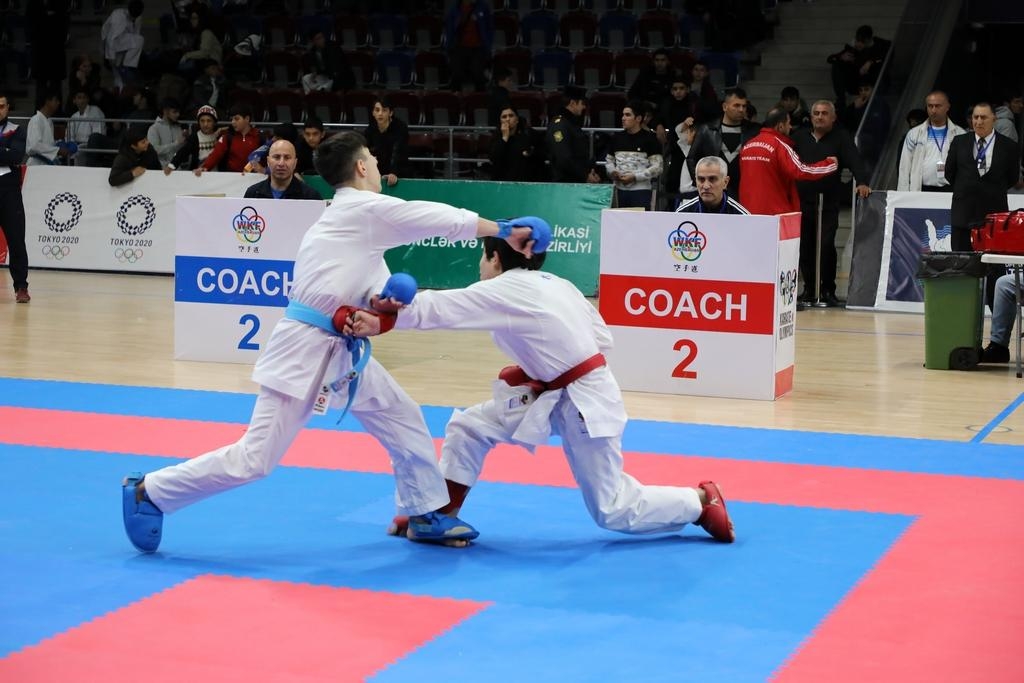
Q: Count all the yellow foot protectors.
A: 0